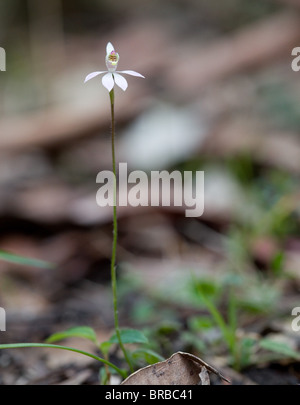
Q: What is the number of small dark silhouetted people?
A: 0